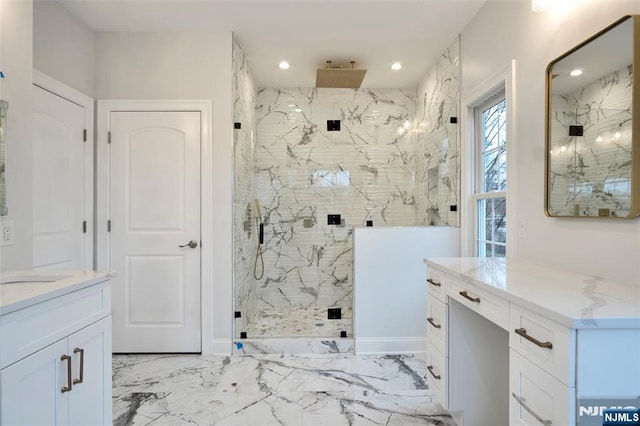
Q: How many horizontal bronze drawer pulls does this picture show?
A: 6